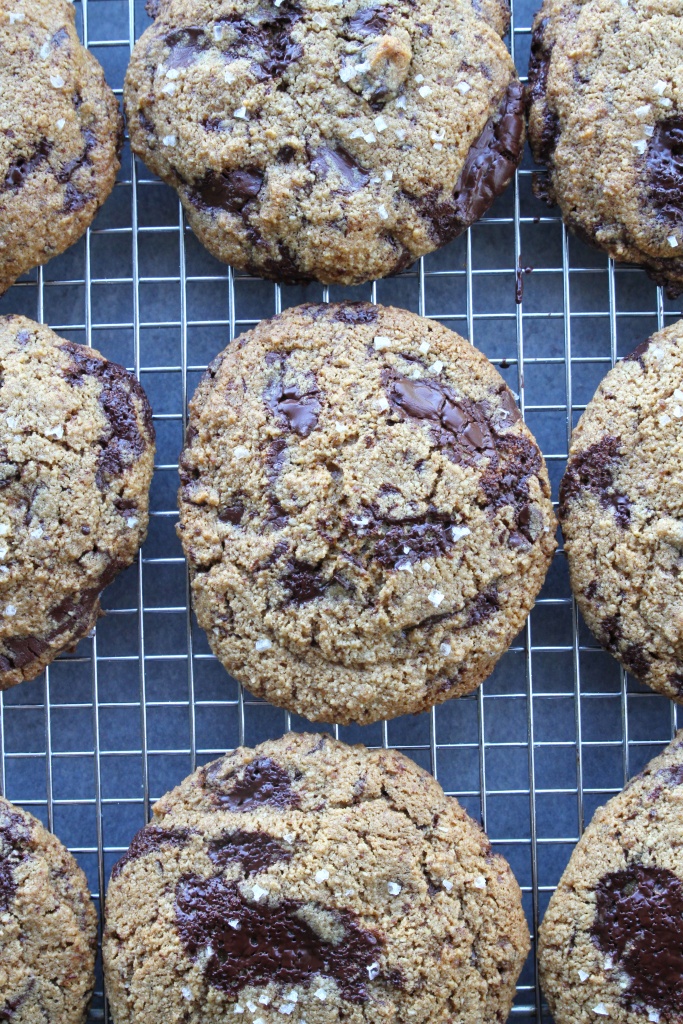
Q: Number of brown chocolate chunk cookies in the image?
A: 9